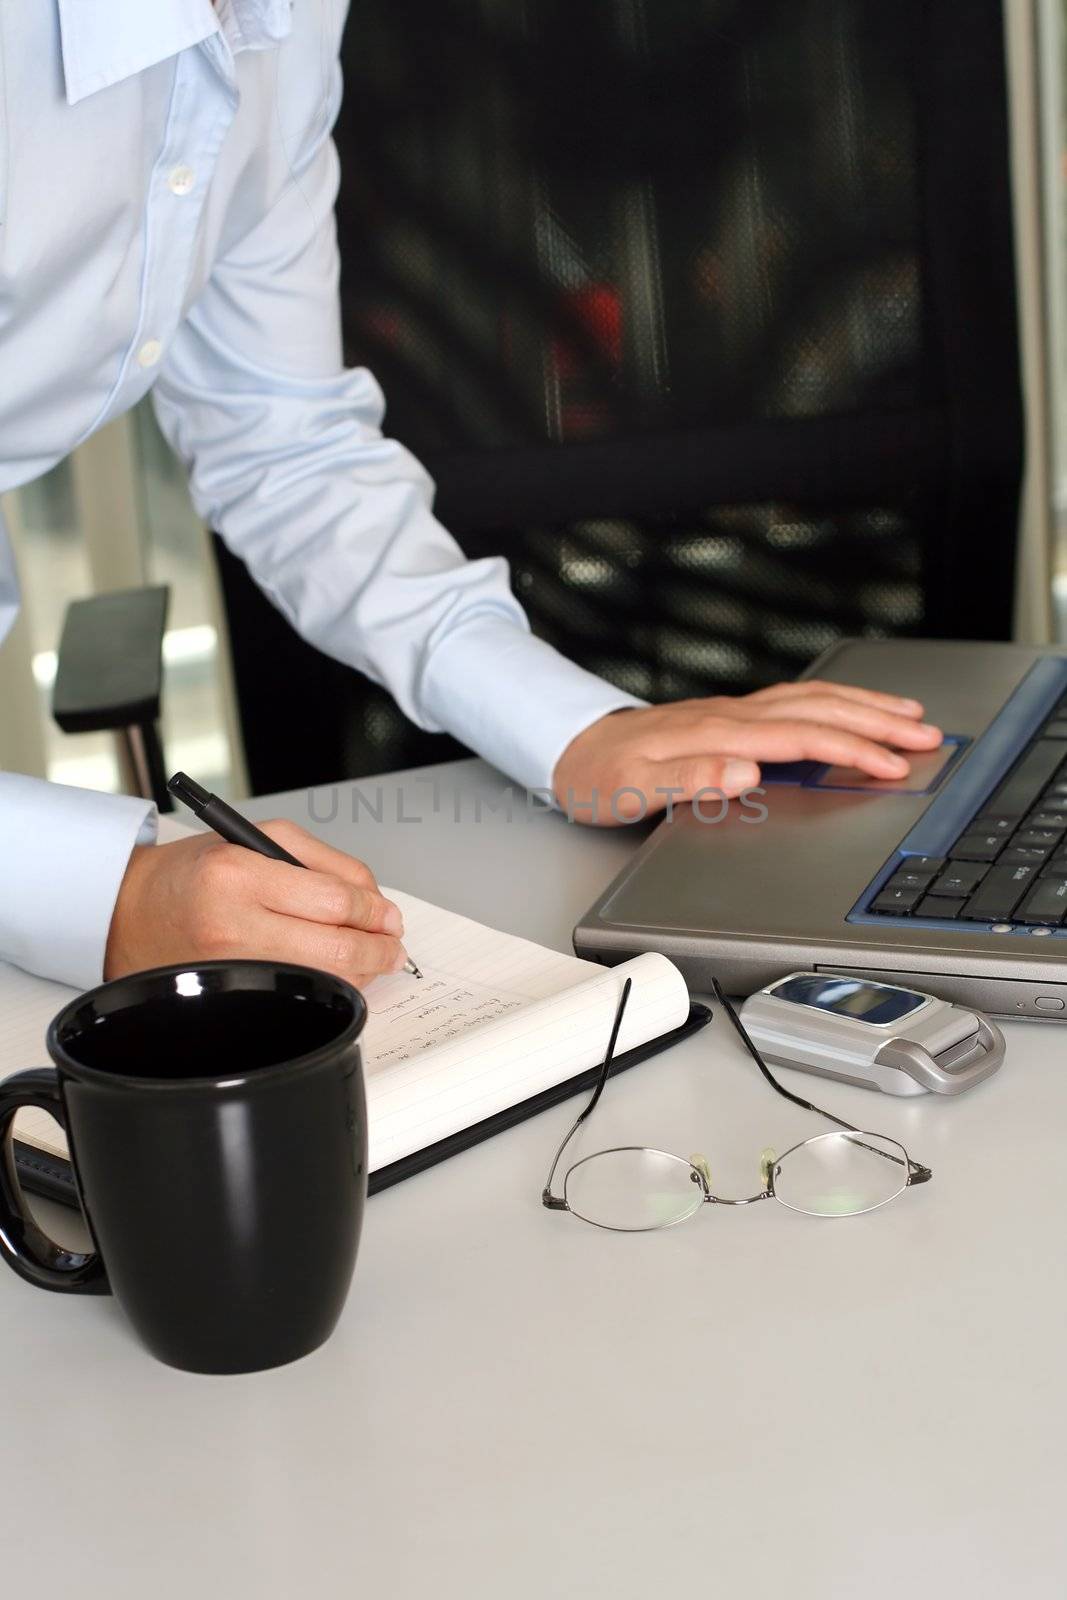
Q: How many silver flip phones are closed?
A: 1